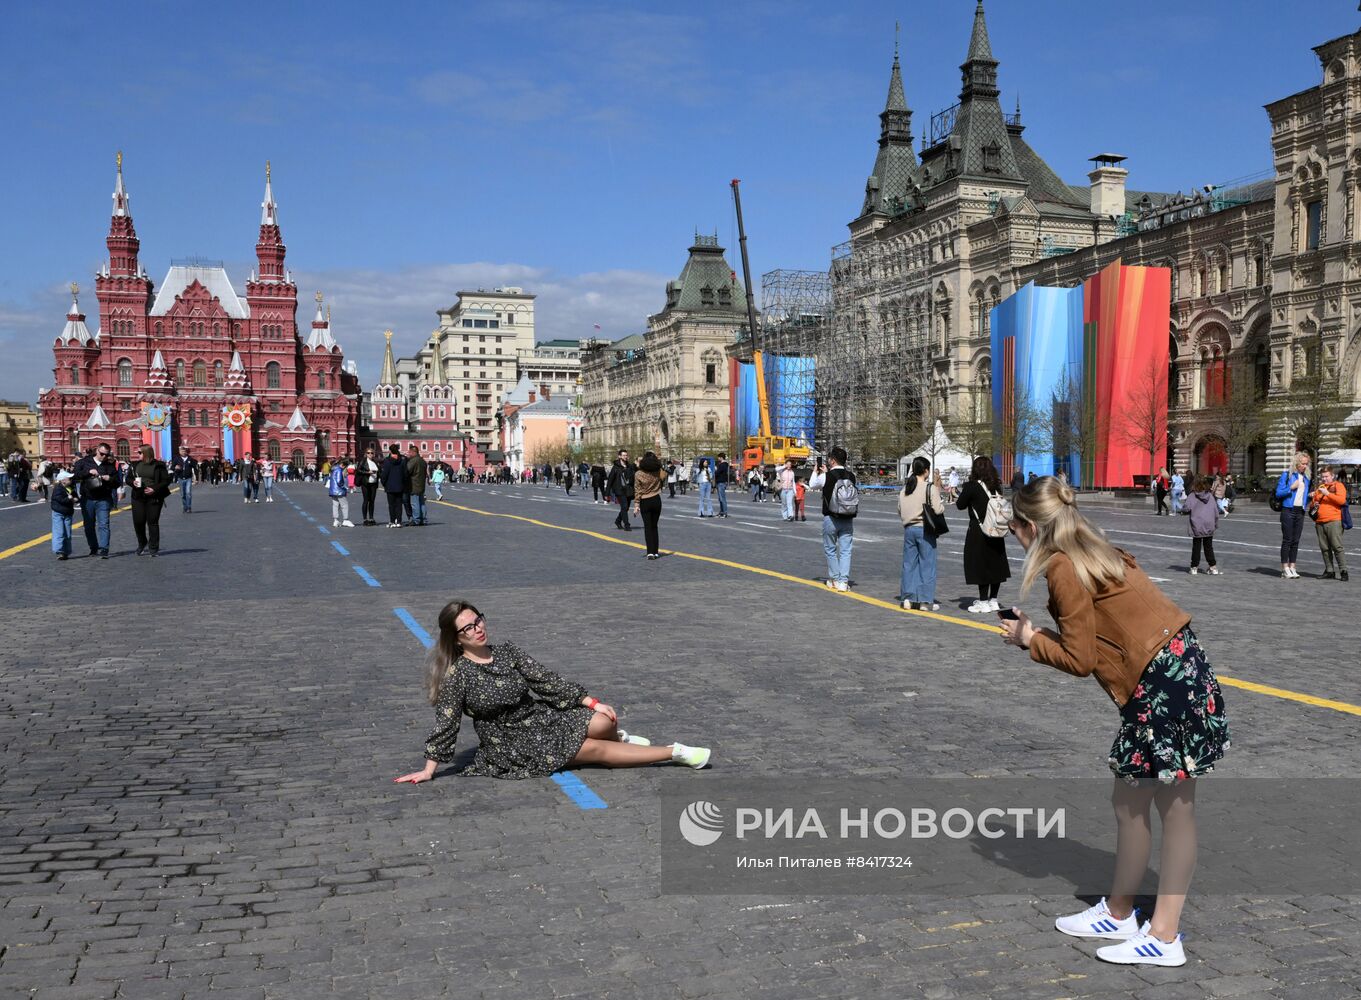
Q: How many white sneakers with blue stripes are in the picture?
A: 2